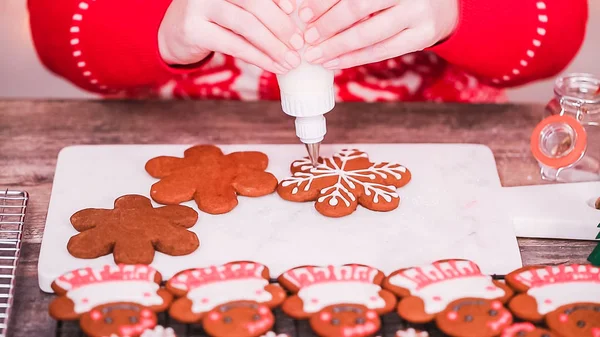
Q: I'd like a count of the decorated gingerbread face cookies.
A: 5